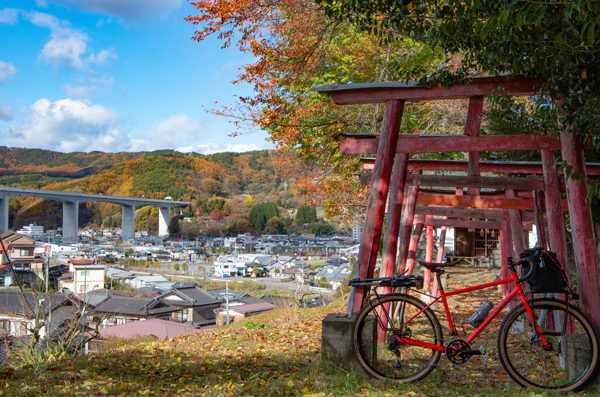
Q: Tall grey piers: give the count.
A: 4